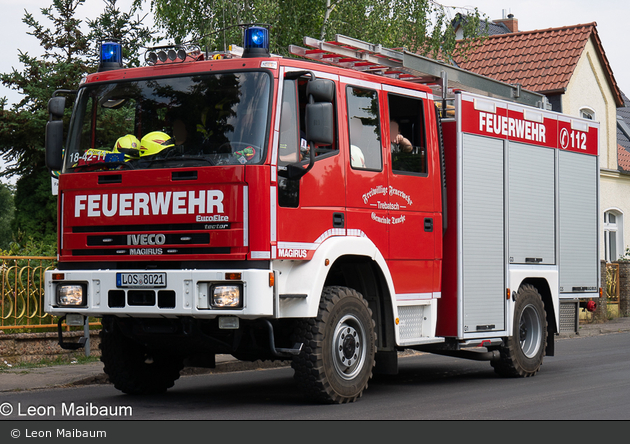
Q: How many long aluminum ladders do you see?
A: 2